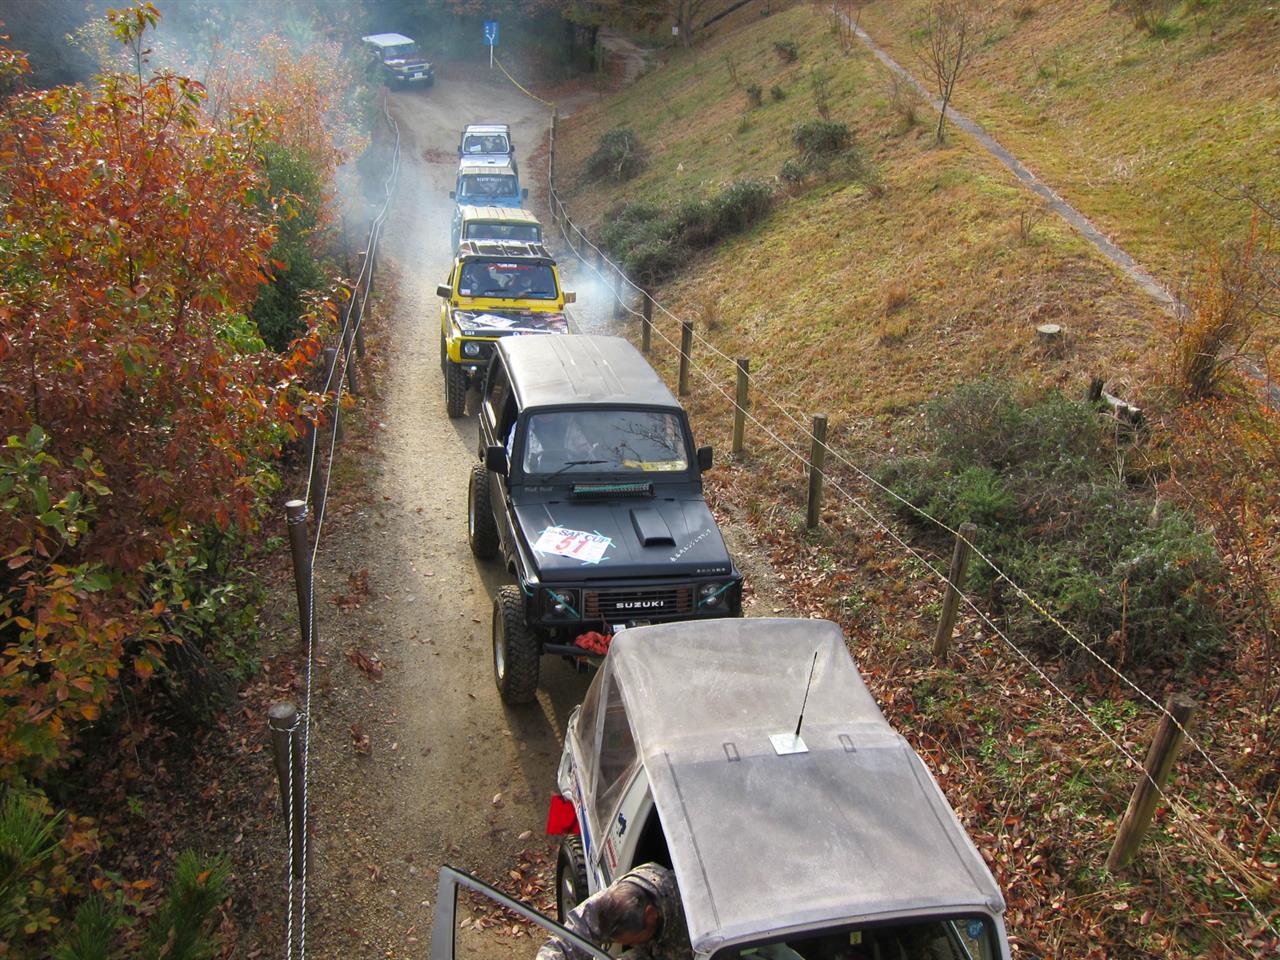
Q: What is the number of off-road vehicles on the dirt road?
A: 7